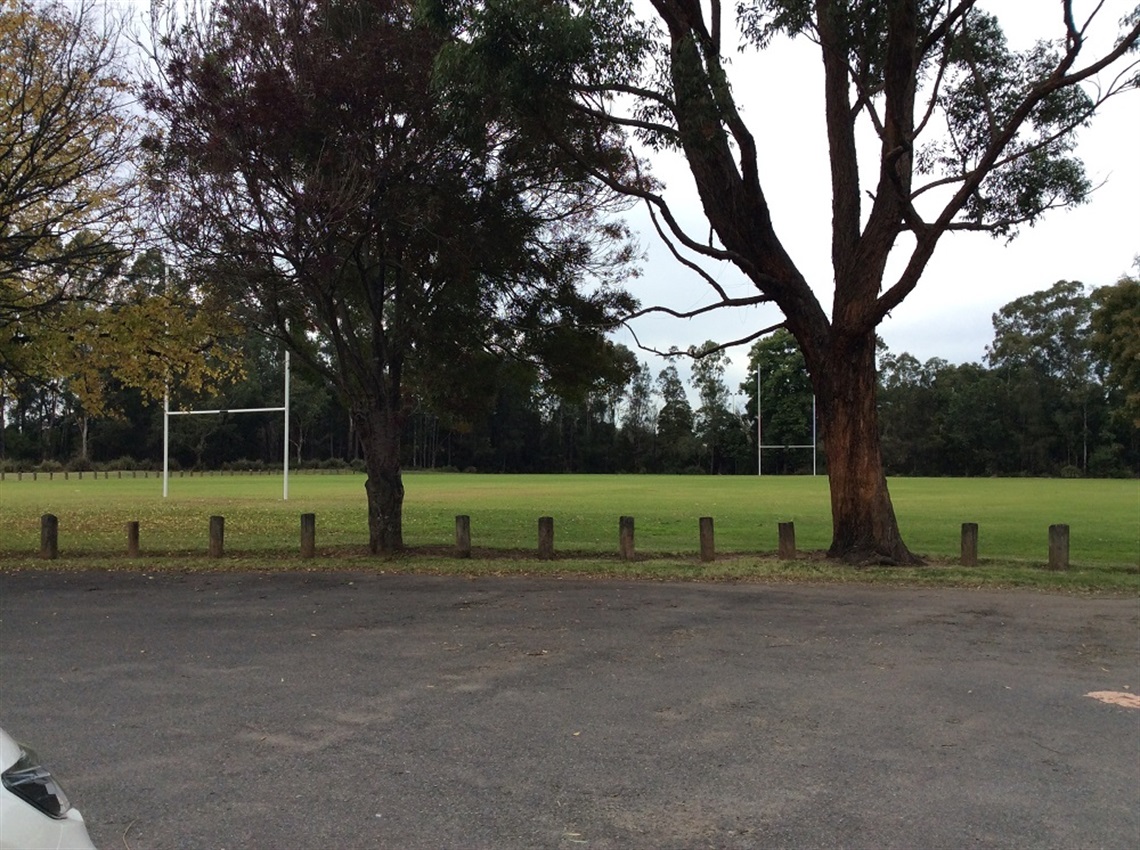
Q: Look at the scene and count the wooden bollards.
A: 11